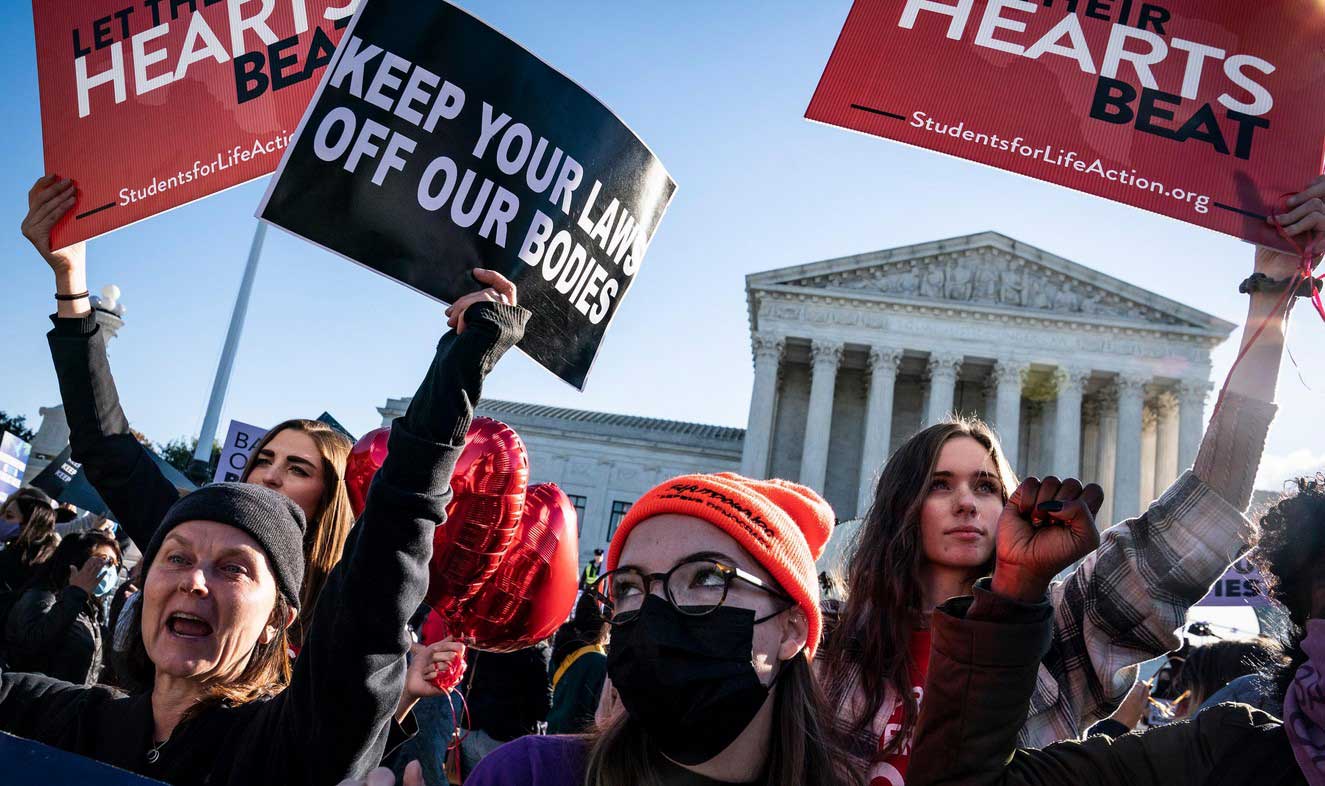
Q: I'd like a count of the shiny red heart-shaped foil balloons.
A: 3